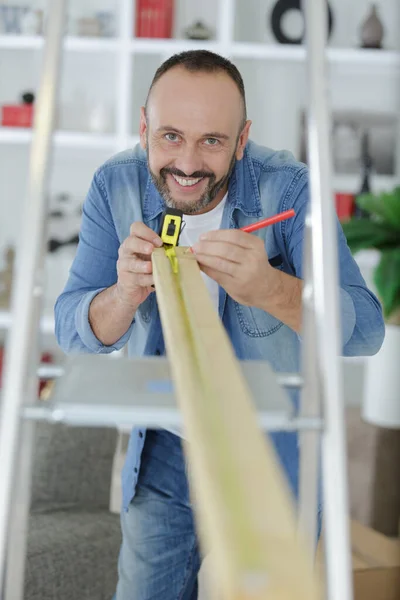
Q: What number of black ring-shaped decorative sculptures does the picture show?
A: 1